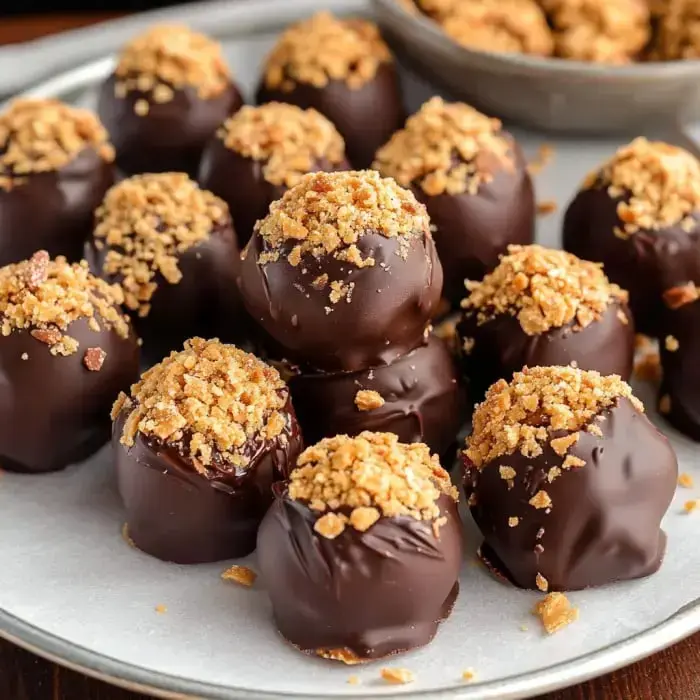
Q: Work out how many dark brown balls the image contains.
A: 15